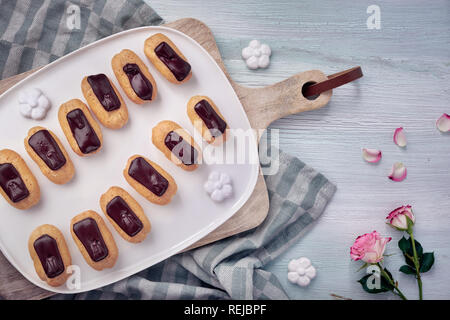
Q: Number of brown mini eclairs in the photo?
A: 12